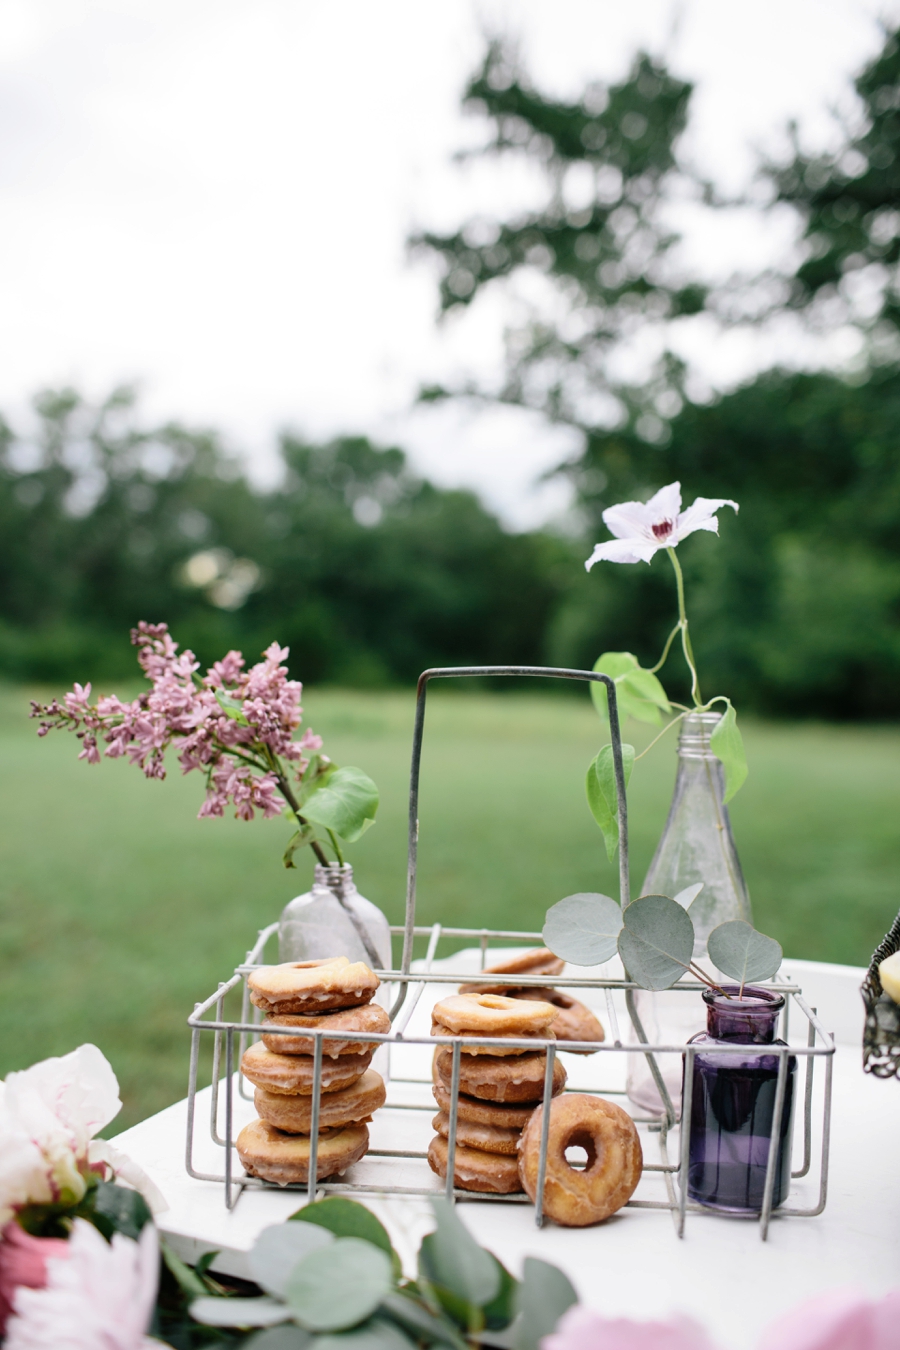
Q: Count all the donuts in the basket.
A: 13